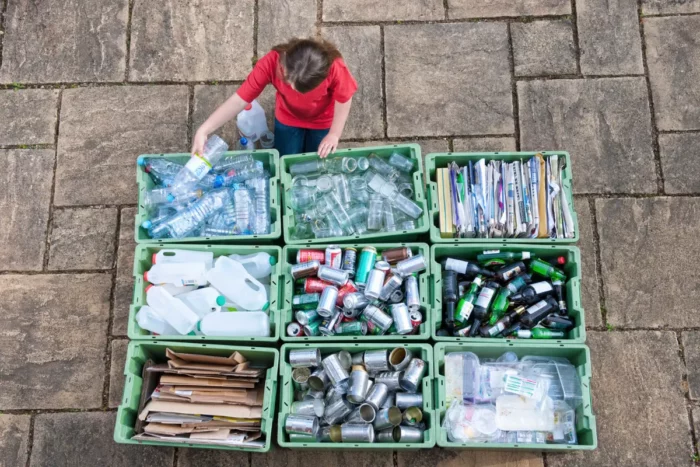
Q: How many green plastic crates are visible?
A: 9